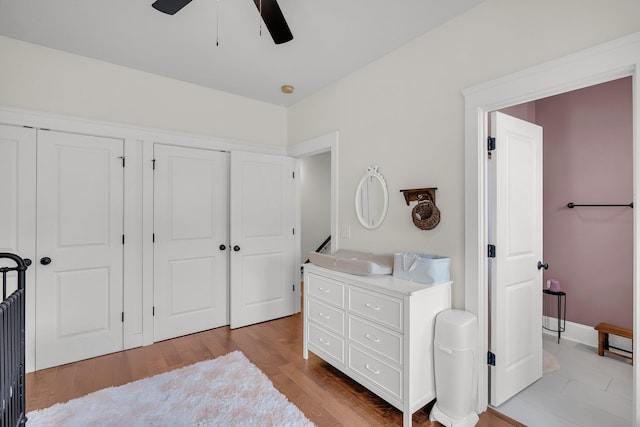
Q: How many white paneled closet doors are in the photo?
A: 4